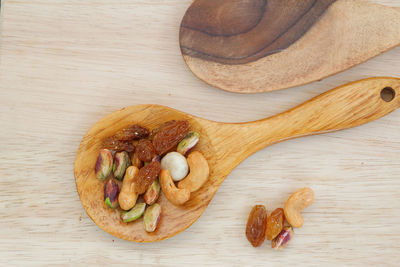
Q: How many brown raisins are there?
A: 7